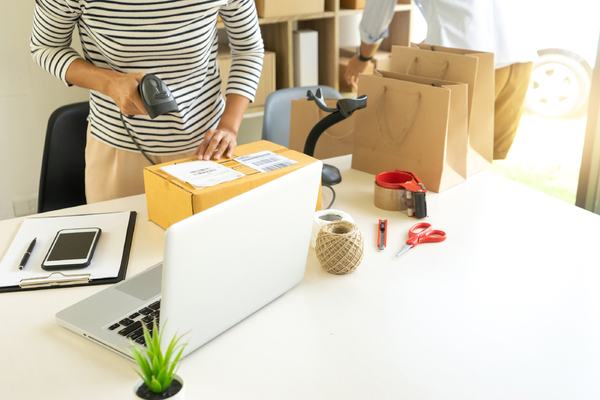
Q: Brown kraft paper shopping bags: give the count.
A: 3